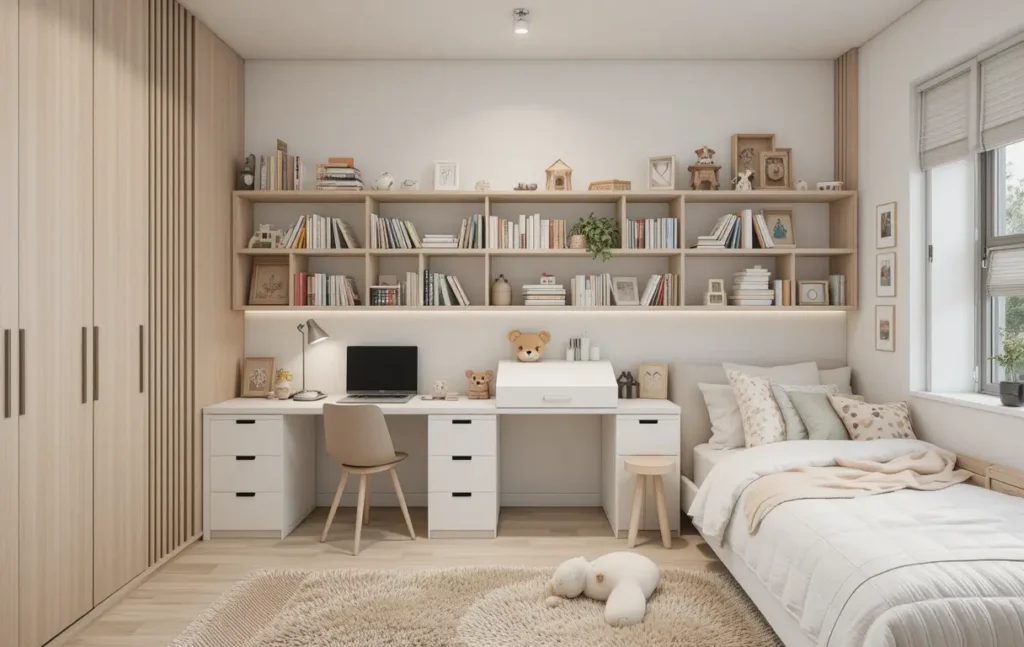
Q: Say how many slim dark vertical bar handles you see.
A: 5